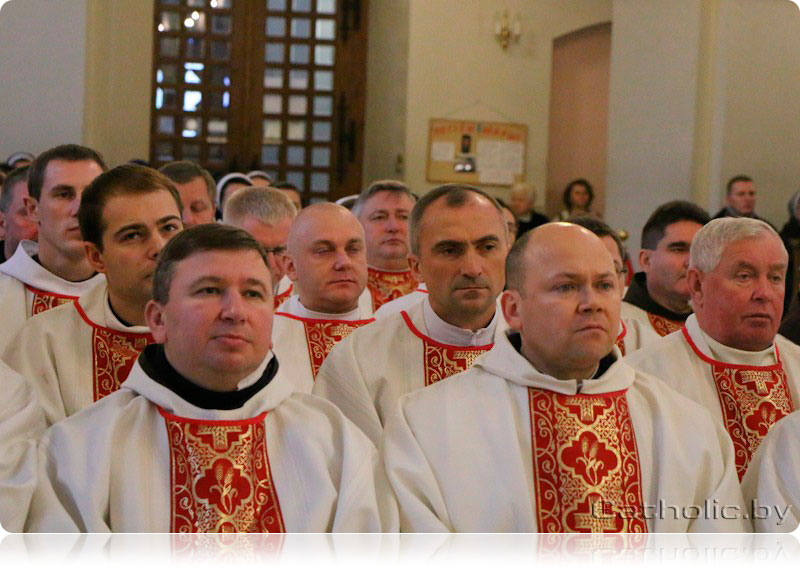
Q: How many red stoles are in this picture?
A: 11